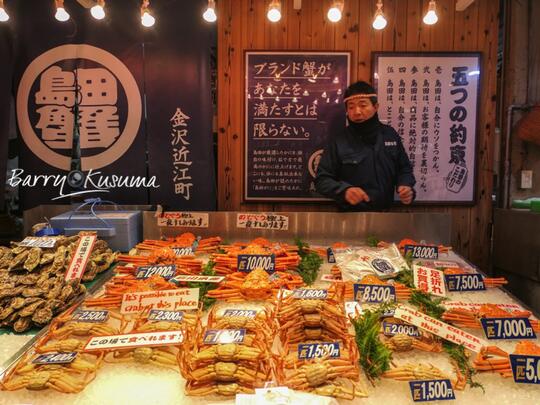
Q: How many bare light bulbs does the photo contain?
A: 9